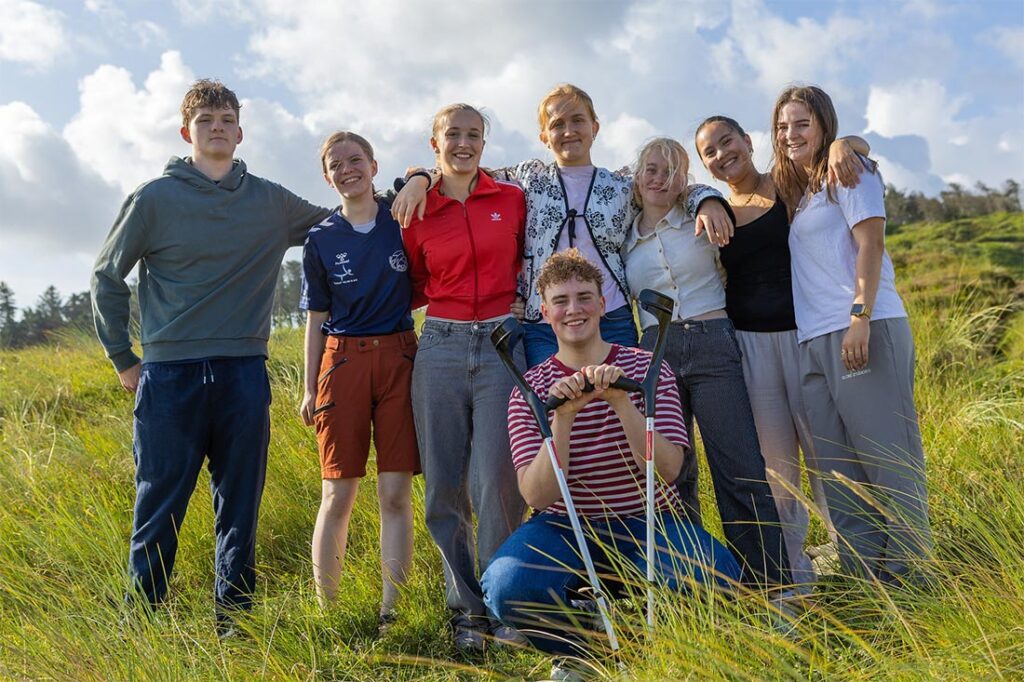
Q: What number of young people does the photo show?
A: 8